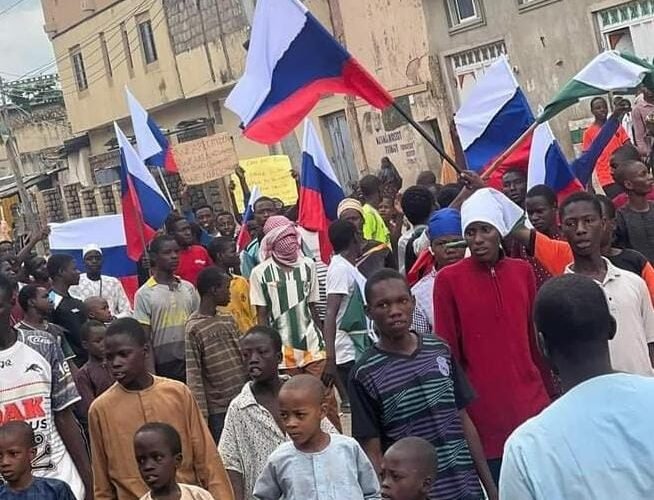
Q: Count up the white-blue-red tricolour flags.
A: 8